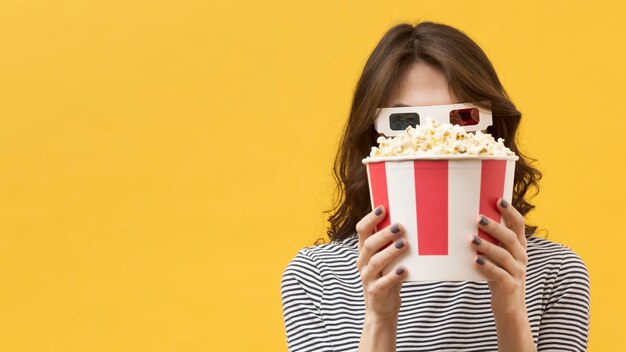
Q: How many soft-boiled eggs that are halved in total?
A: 0